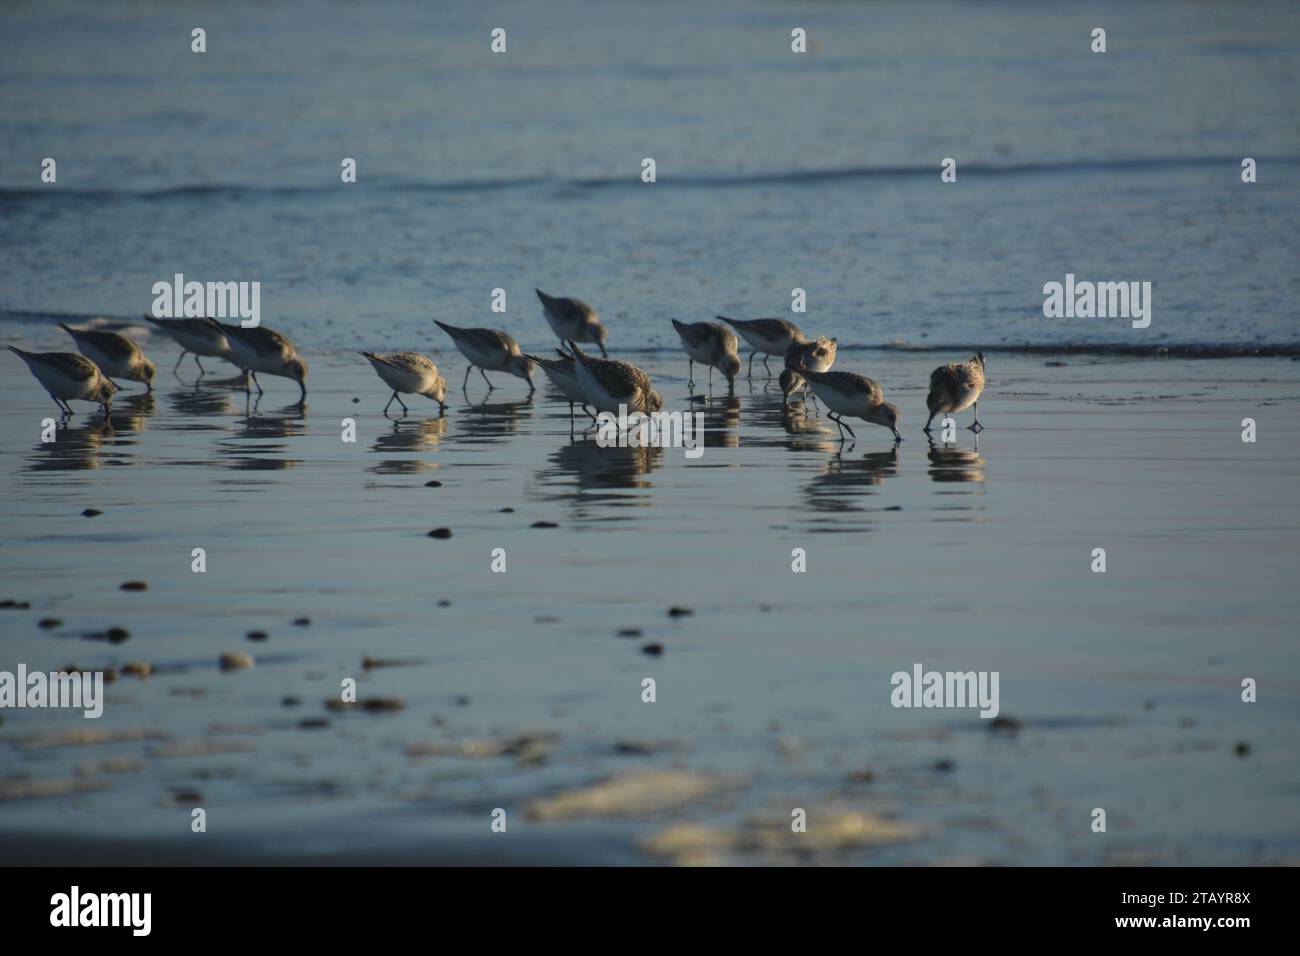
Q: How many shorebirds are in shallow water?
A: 14